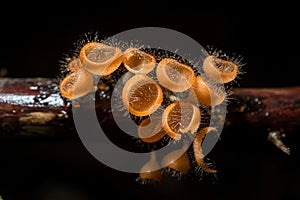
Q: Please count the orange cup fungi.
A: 13